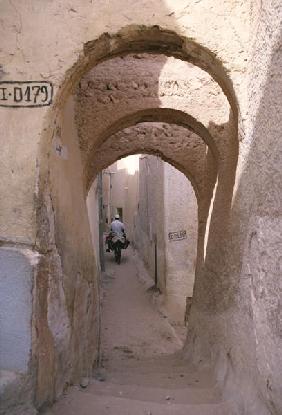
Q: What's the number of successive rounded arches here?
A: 3